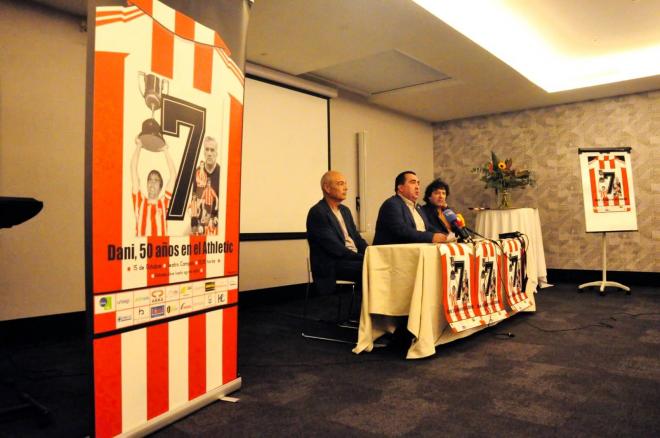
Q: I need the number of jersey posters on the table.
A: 3